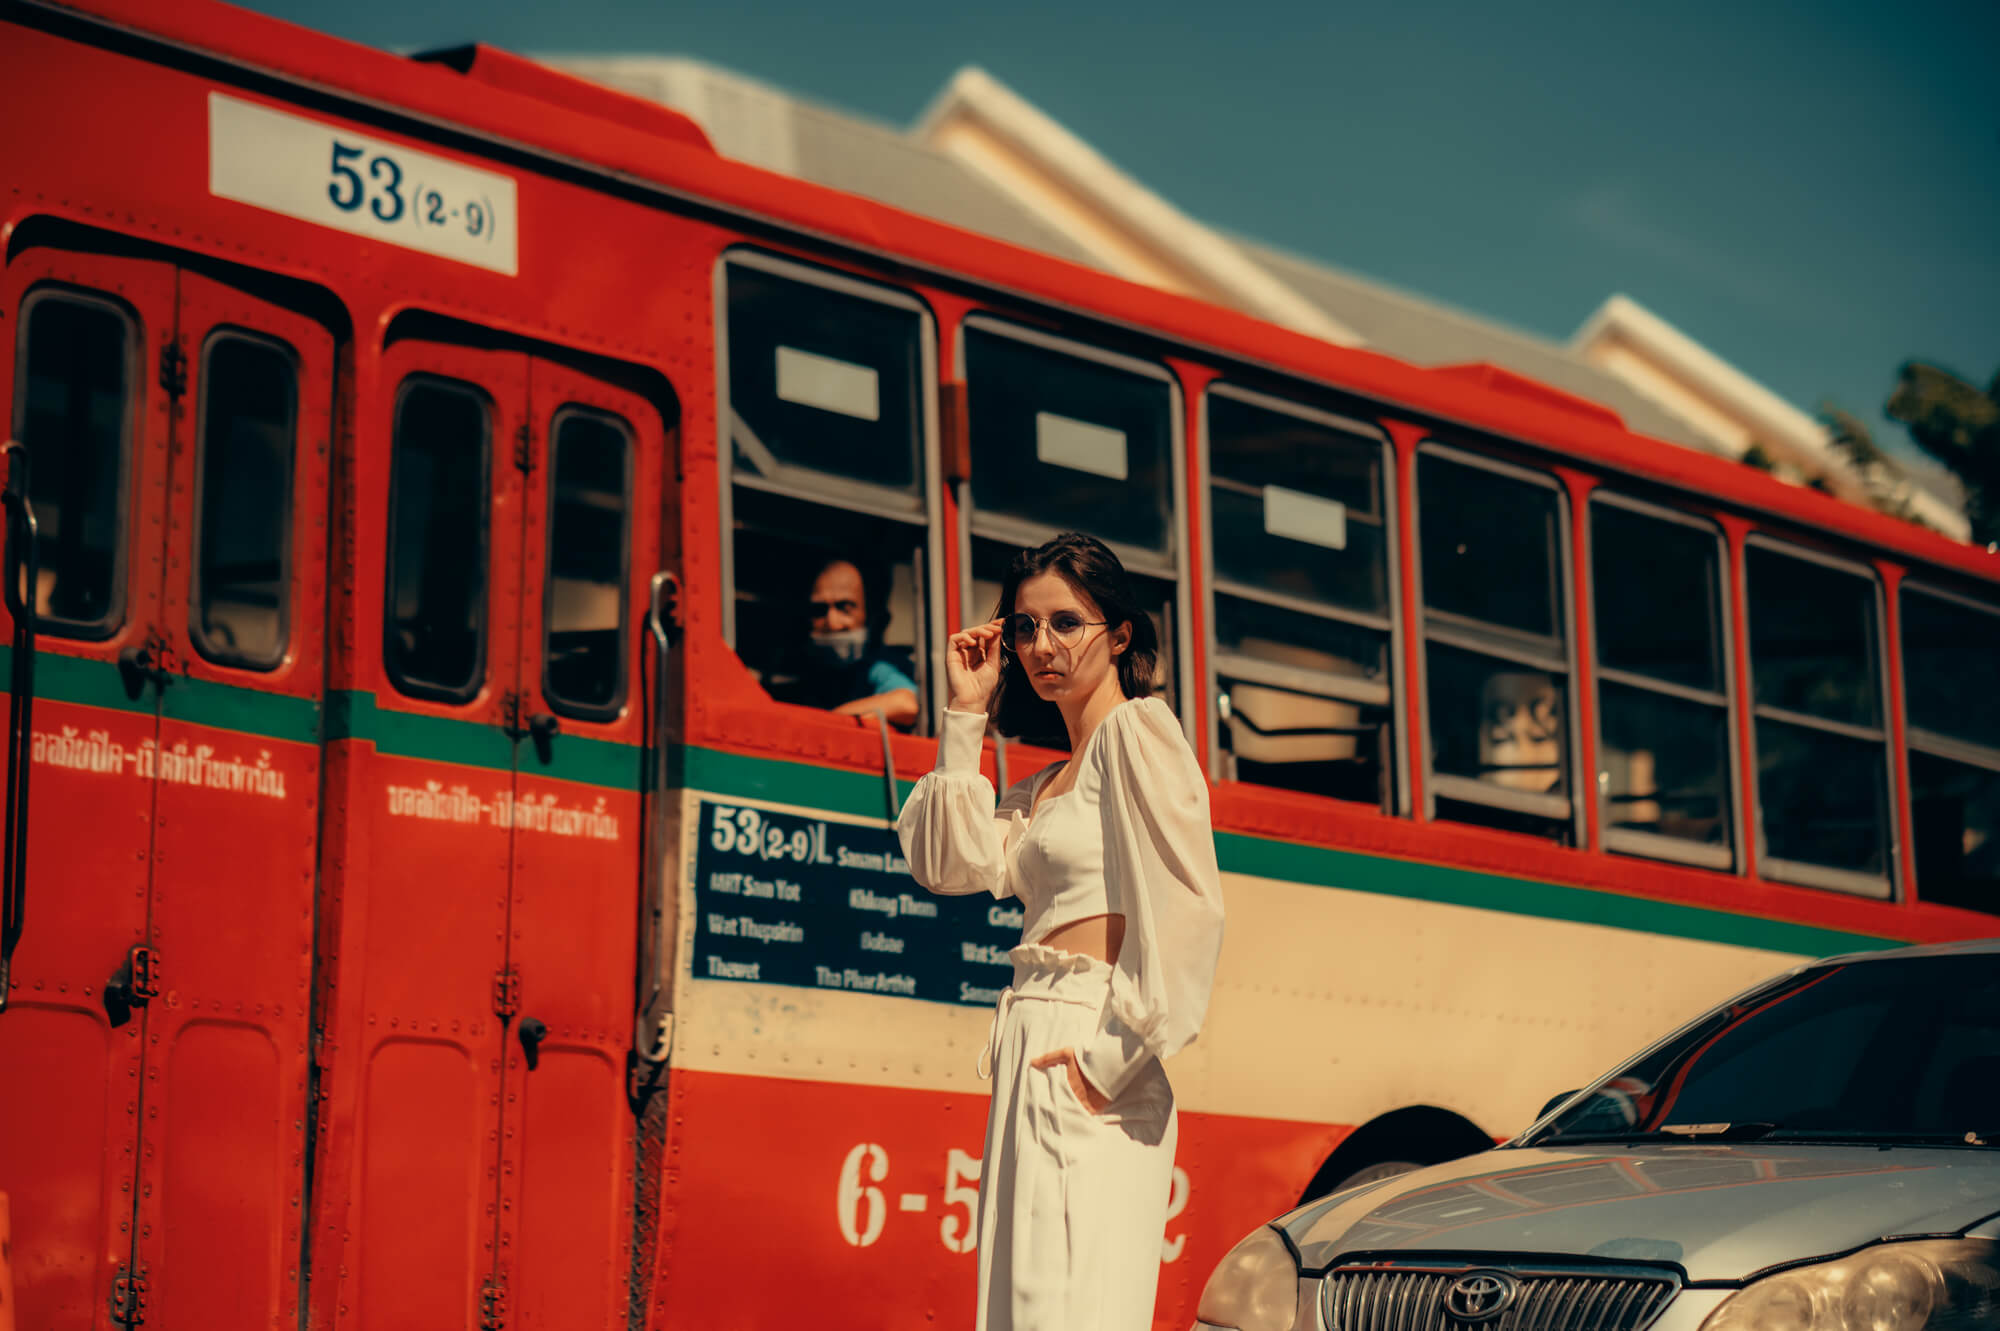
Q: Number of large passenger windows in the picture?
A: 7